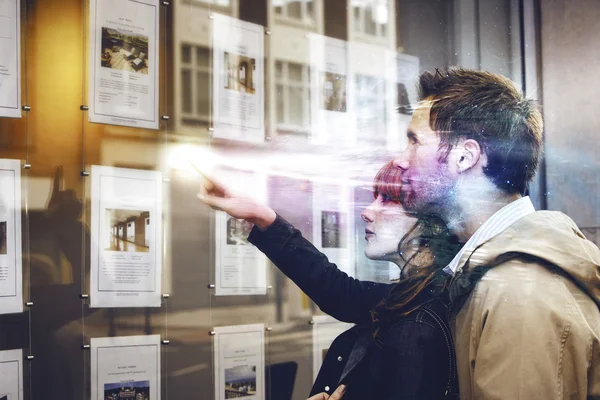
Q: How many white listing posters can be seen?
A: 13